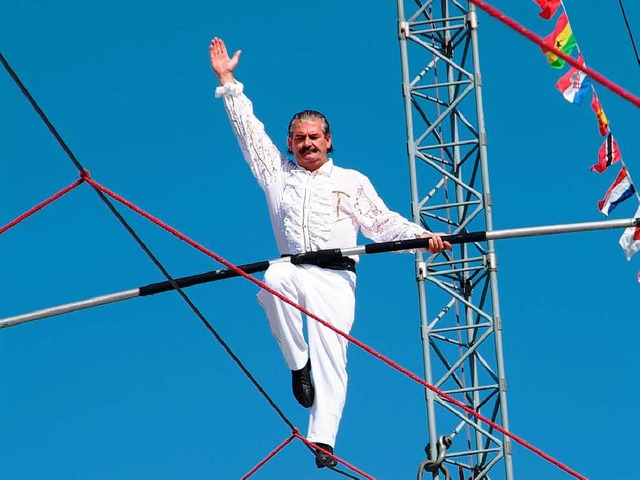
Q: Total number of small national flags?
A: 7